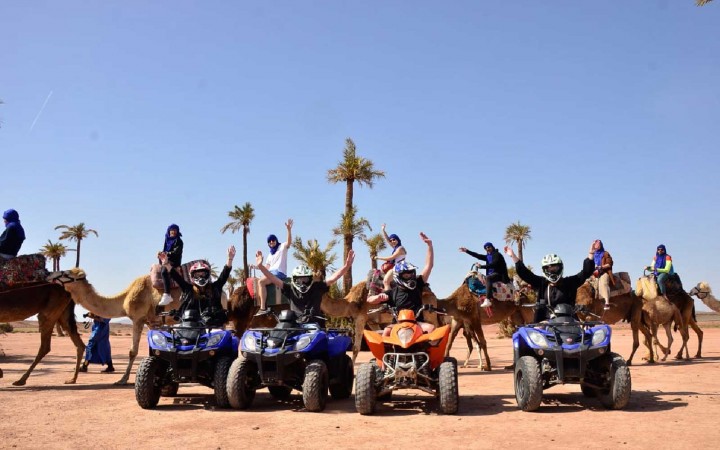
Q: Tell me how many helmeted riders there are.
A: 4